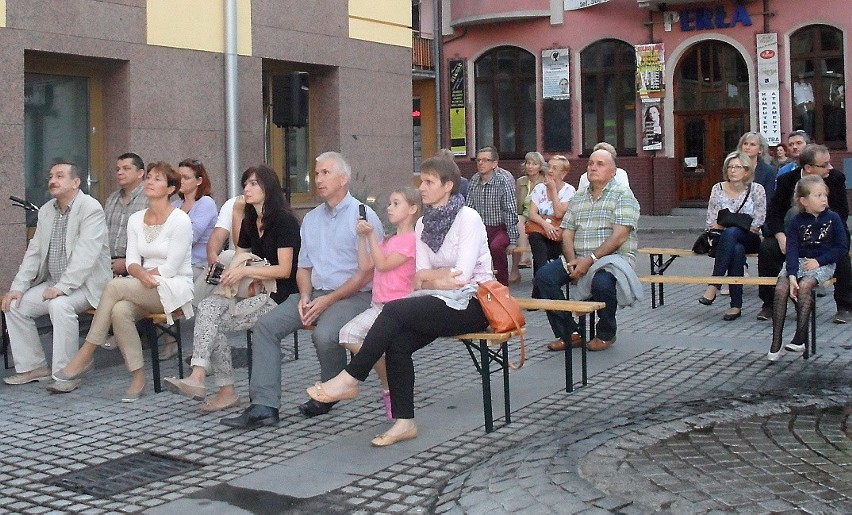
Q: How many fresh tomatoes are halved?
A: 0